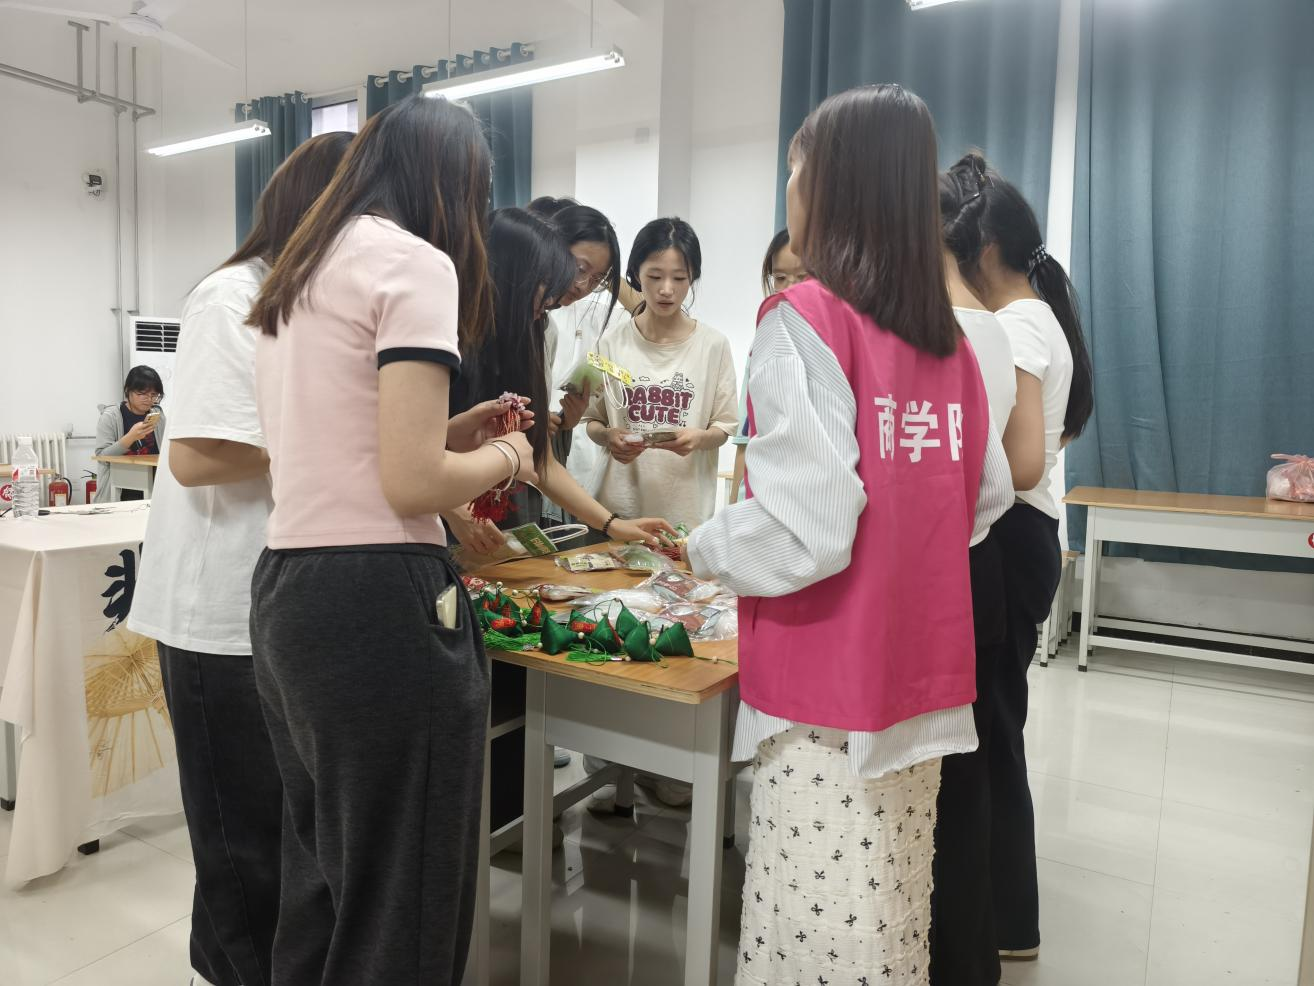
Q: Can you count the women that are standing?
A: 10